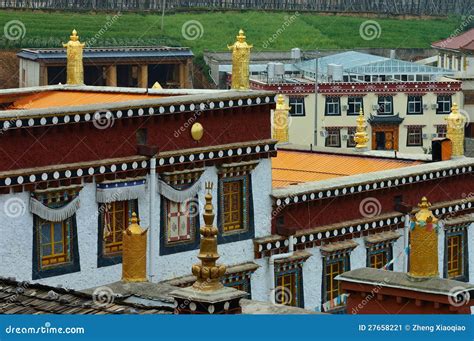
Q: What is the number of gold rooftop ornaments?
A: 8